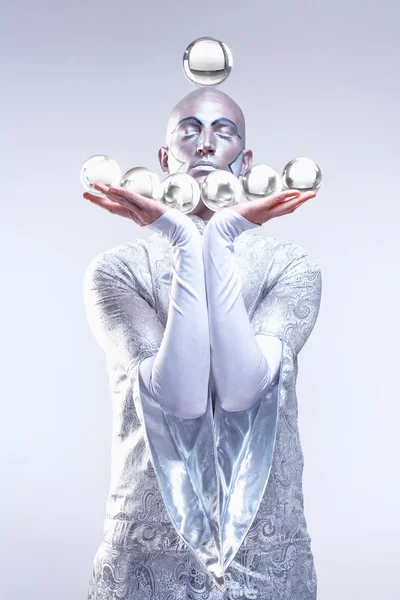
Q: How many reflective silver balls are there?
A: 7